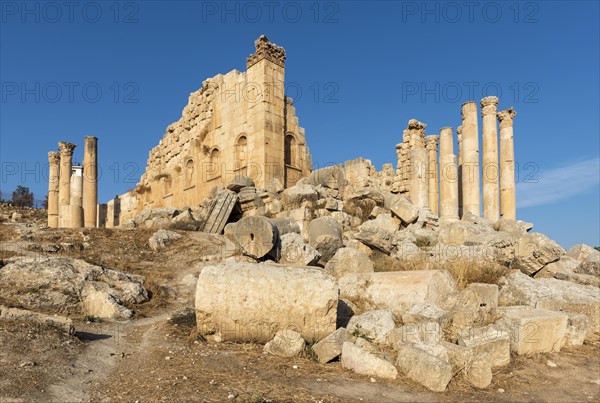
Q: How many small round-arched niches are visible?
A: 4